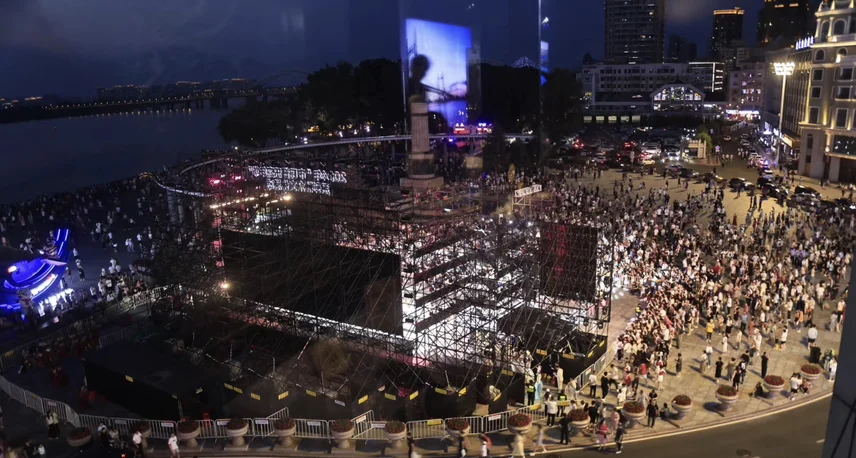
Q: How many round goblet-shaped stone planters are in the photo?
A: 15